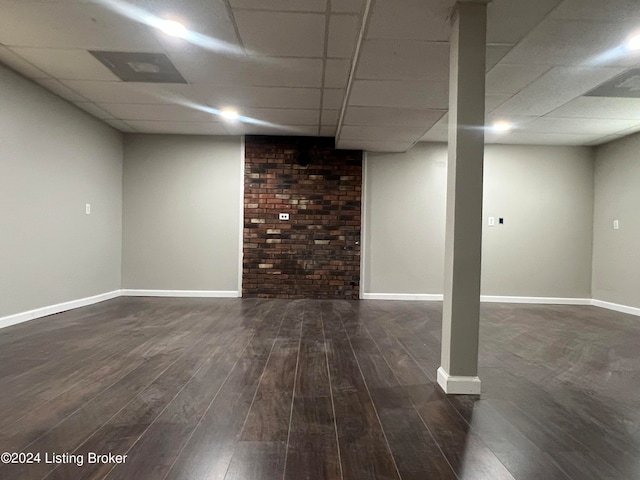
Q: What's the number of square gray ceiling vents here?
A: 2